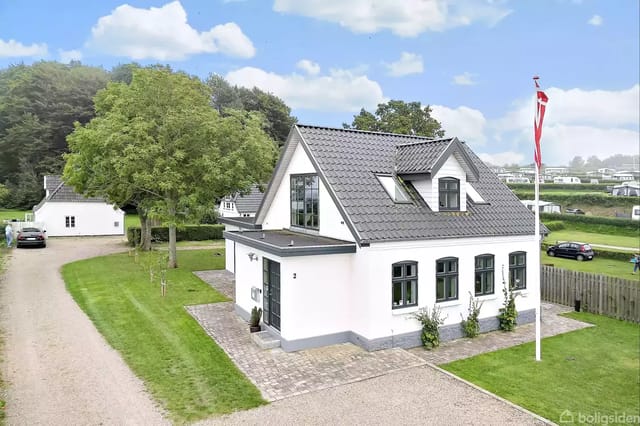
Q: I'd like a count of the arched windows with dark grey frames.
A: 5